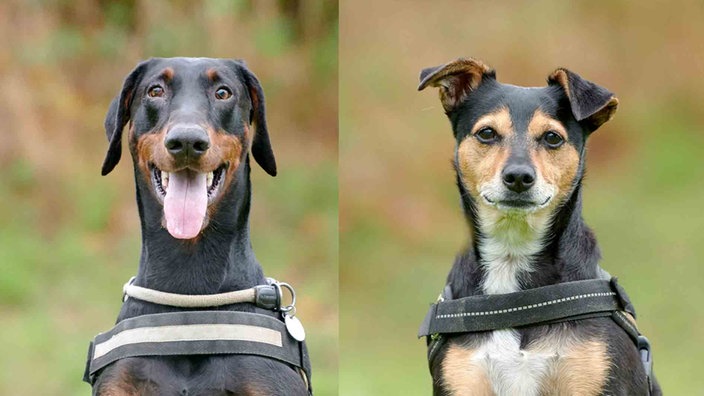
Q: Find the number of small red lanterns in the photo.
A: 0